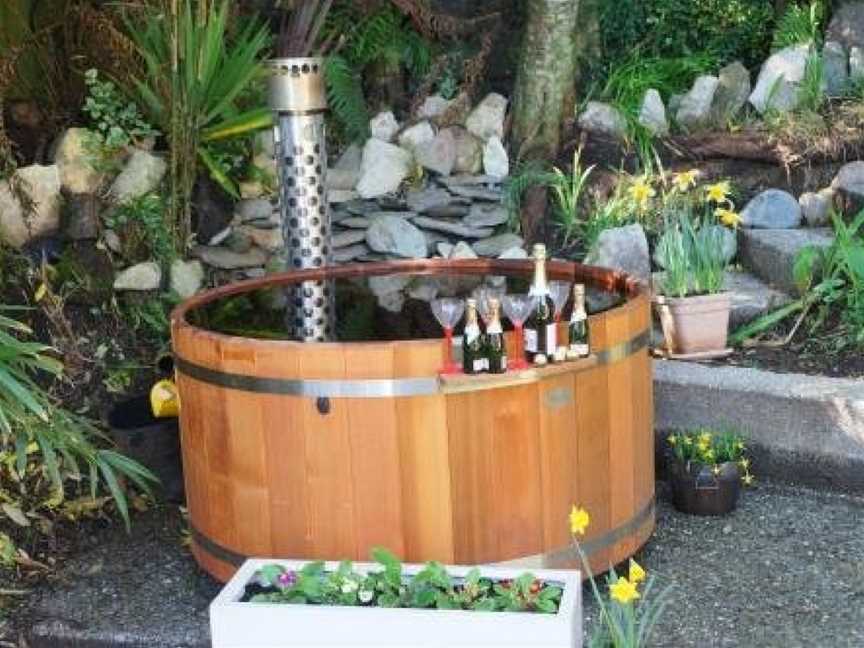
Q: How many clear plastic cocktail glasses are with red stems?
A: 4